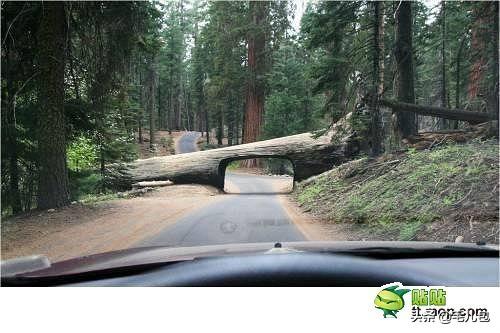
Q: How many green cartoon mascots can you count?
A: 1